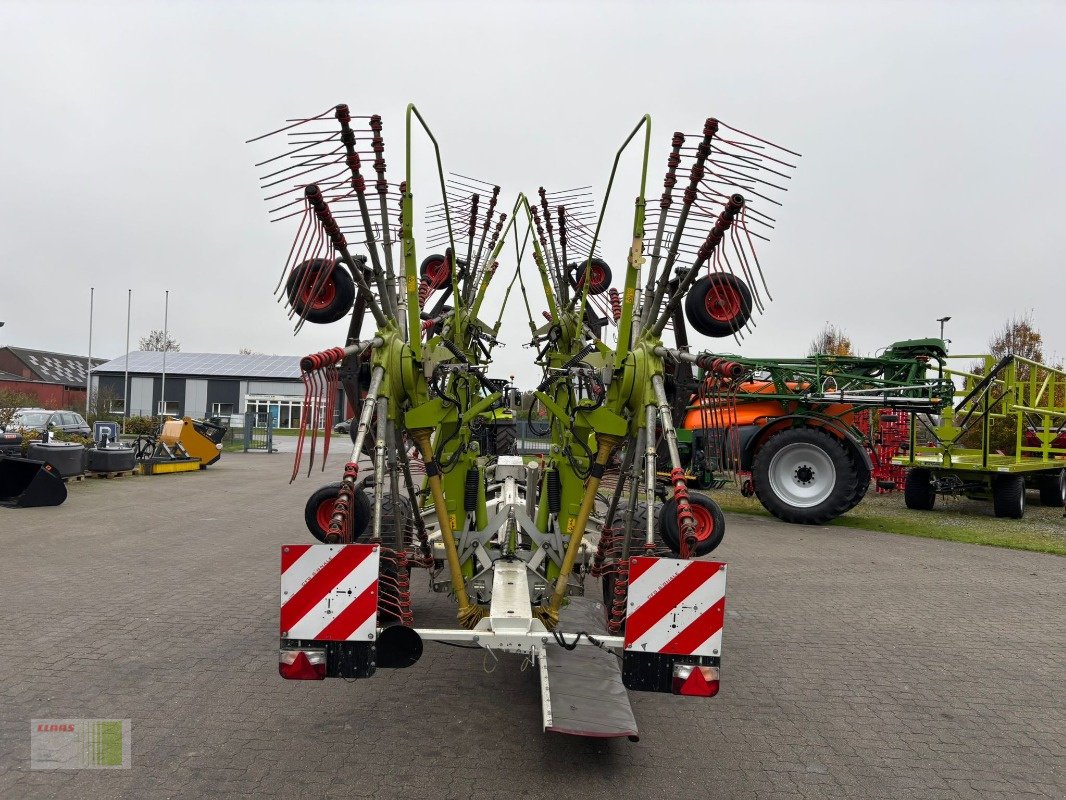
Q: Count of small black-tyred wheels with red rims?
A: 6